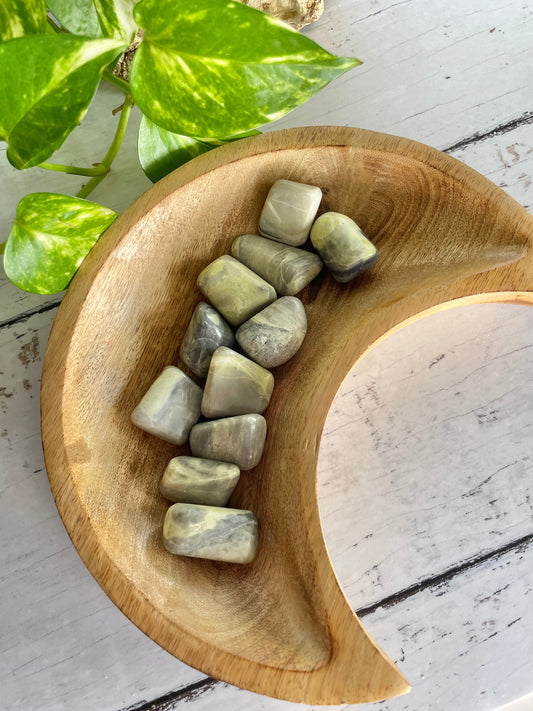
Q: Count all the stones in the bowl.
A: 11